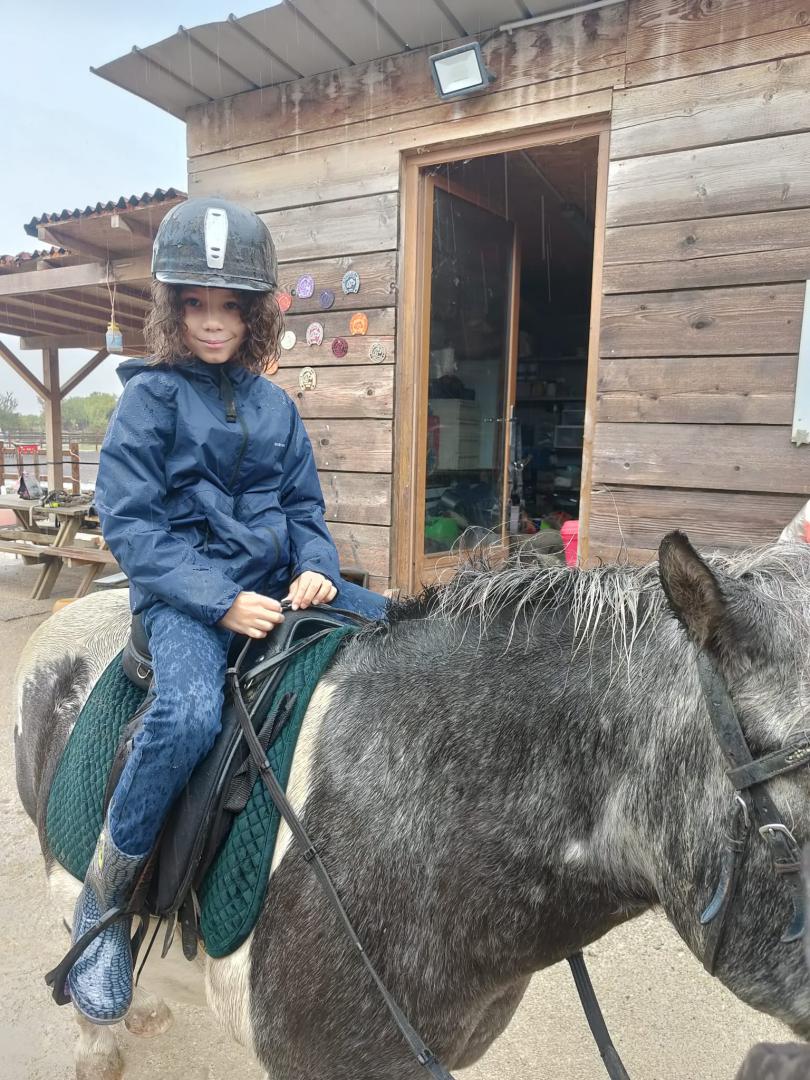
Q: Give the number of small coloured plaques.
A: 11